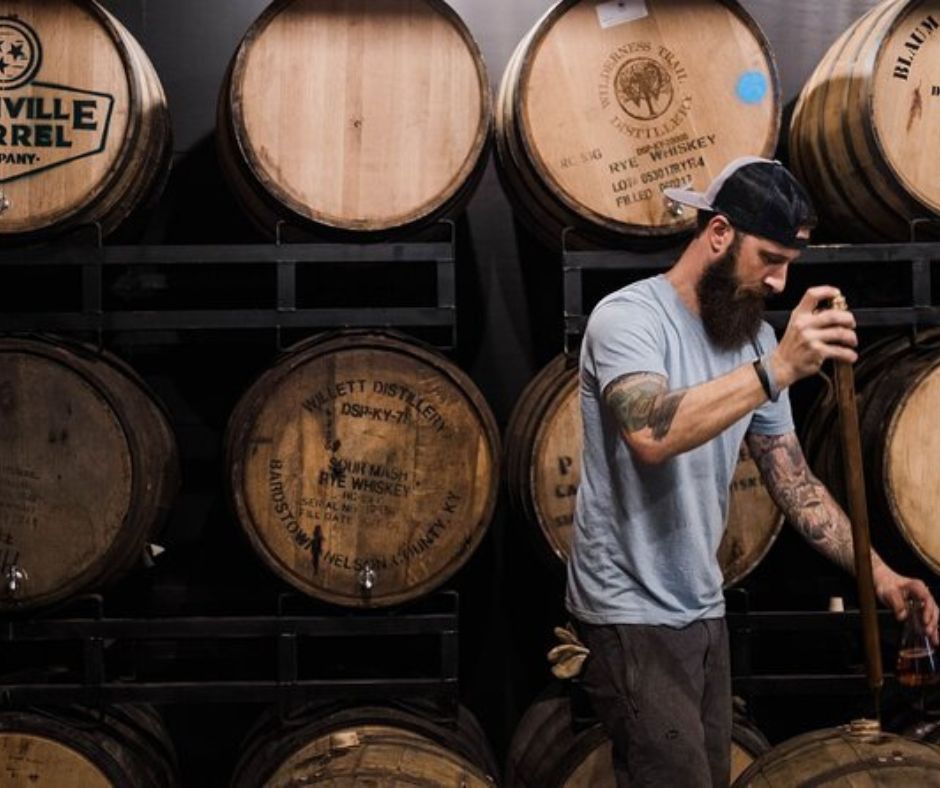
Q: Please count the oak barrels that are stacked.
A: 12